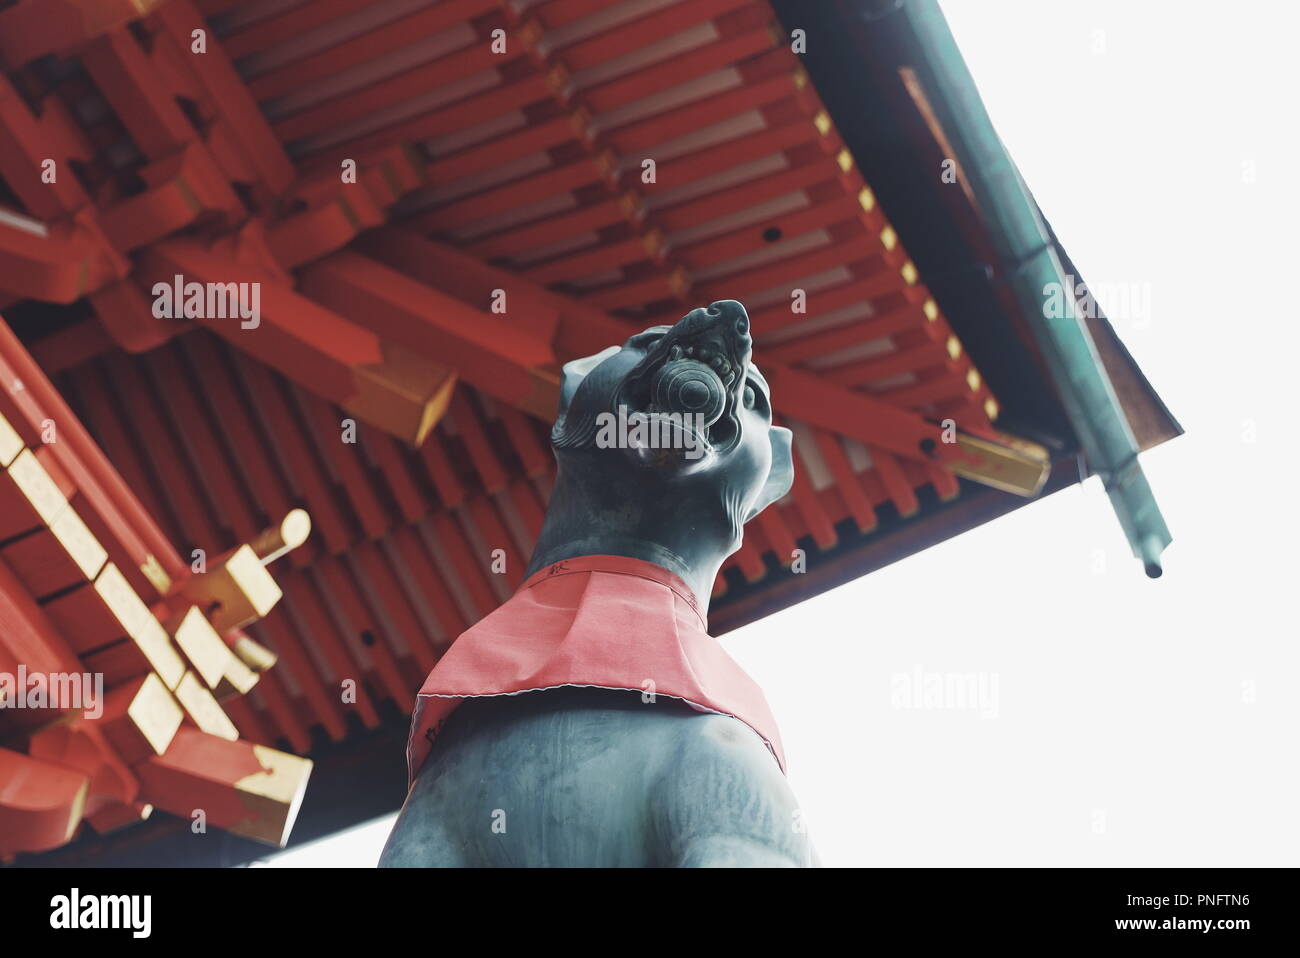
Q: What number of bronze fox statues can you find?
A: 1